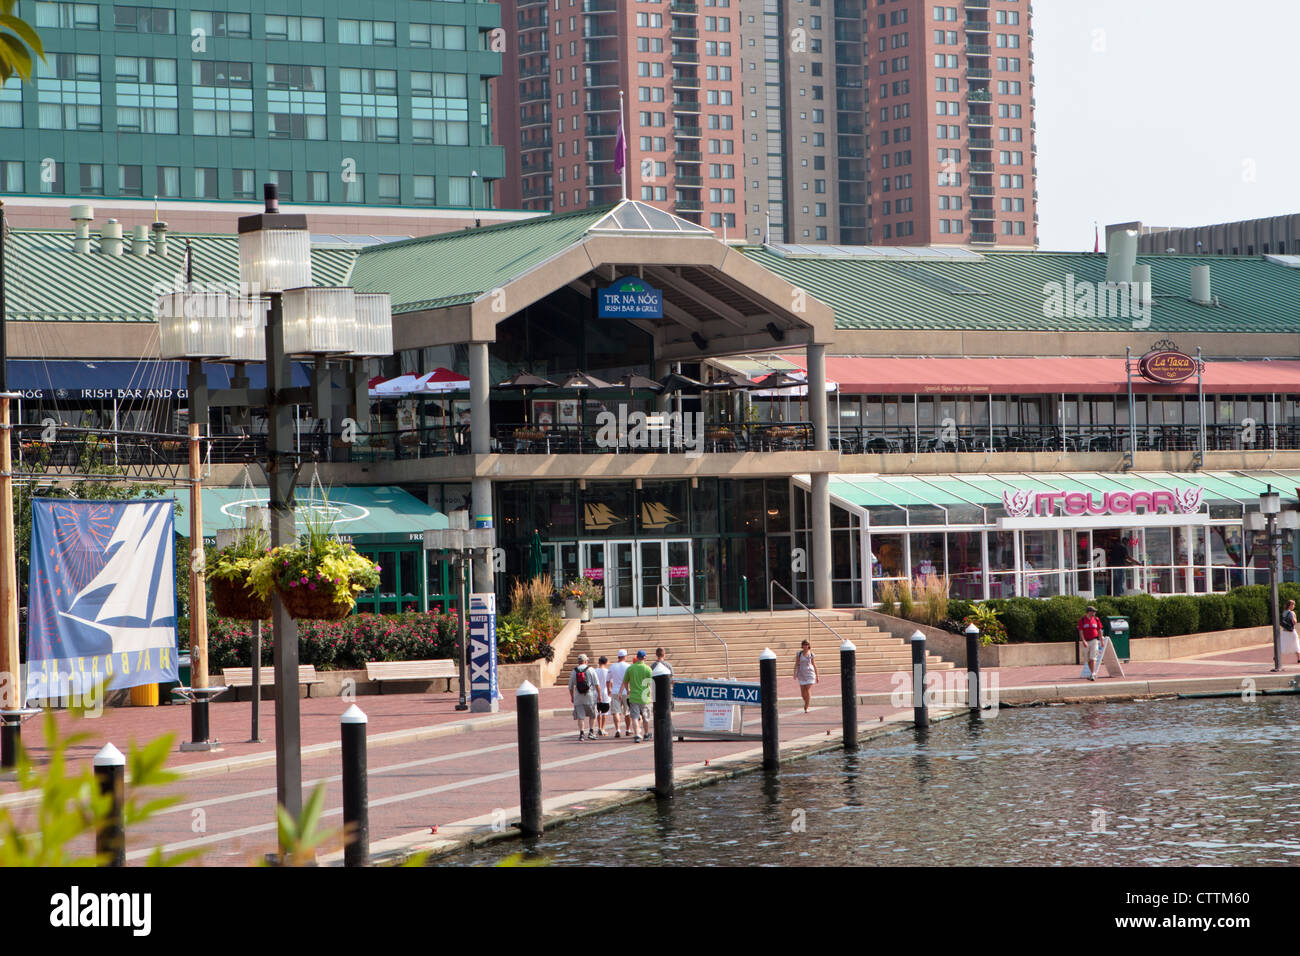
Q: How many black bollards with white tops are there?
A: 8